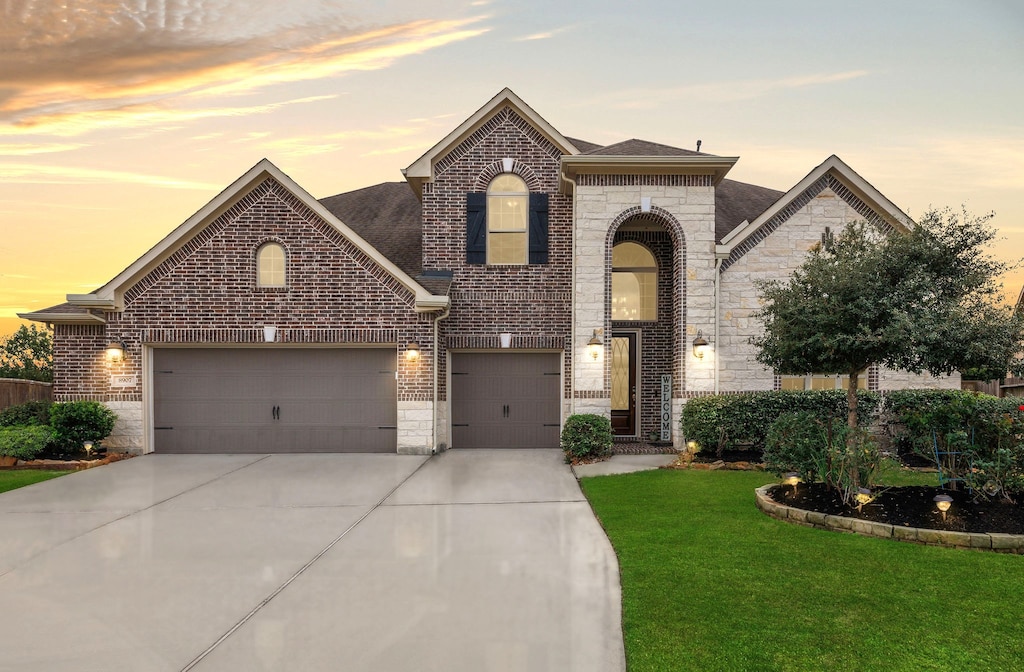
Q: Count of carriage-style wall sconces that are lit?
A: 4